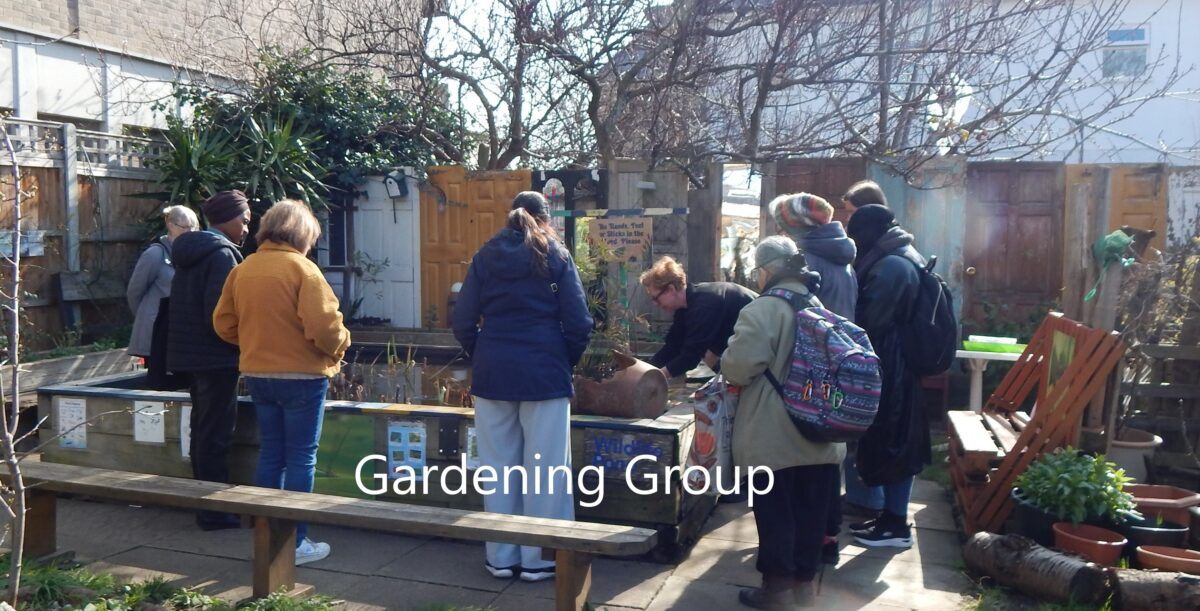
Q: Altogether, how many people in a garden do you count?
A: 9